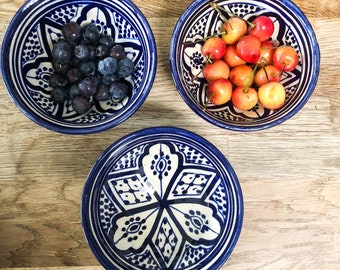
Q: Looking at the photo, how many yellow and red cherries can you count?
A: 13